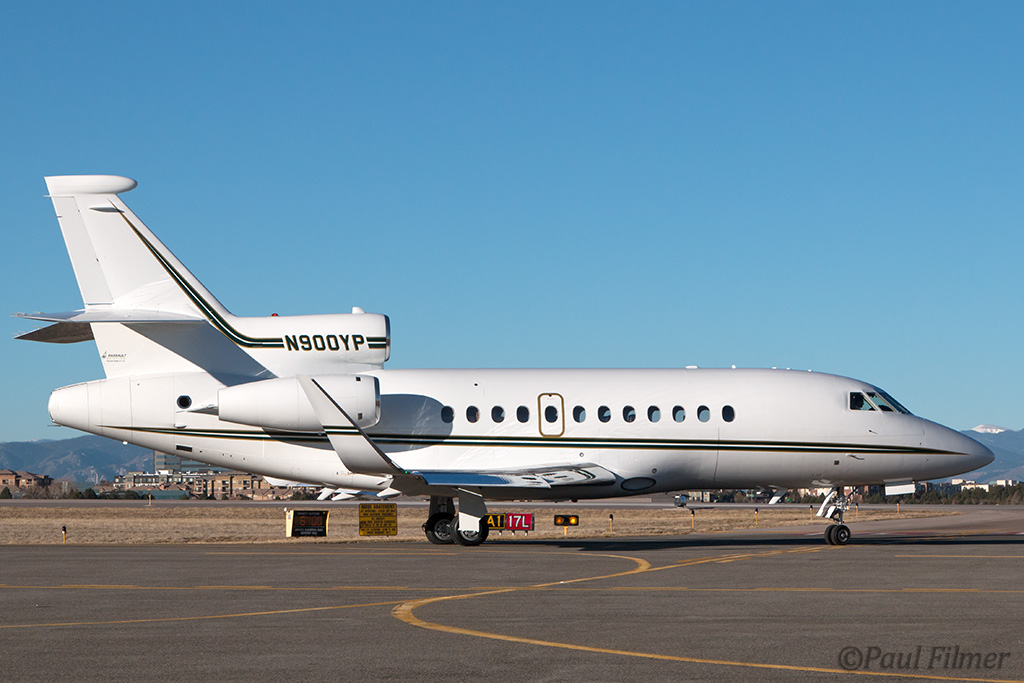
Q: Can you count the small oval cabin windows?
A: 12